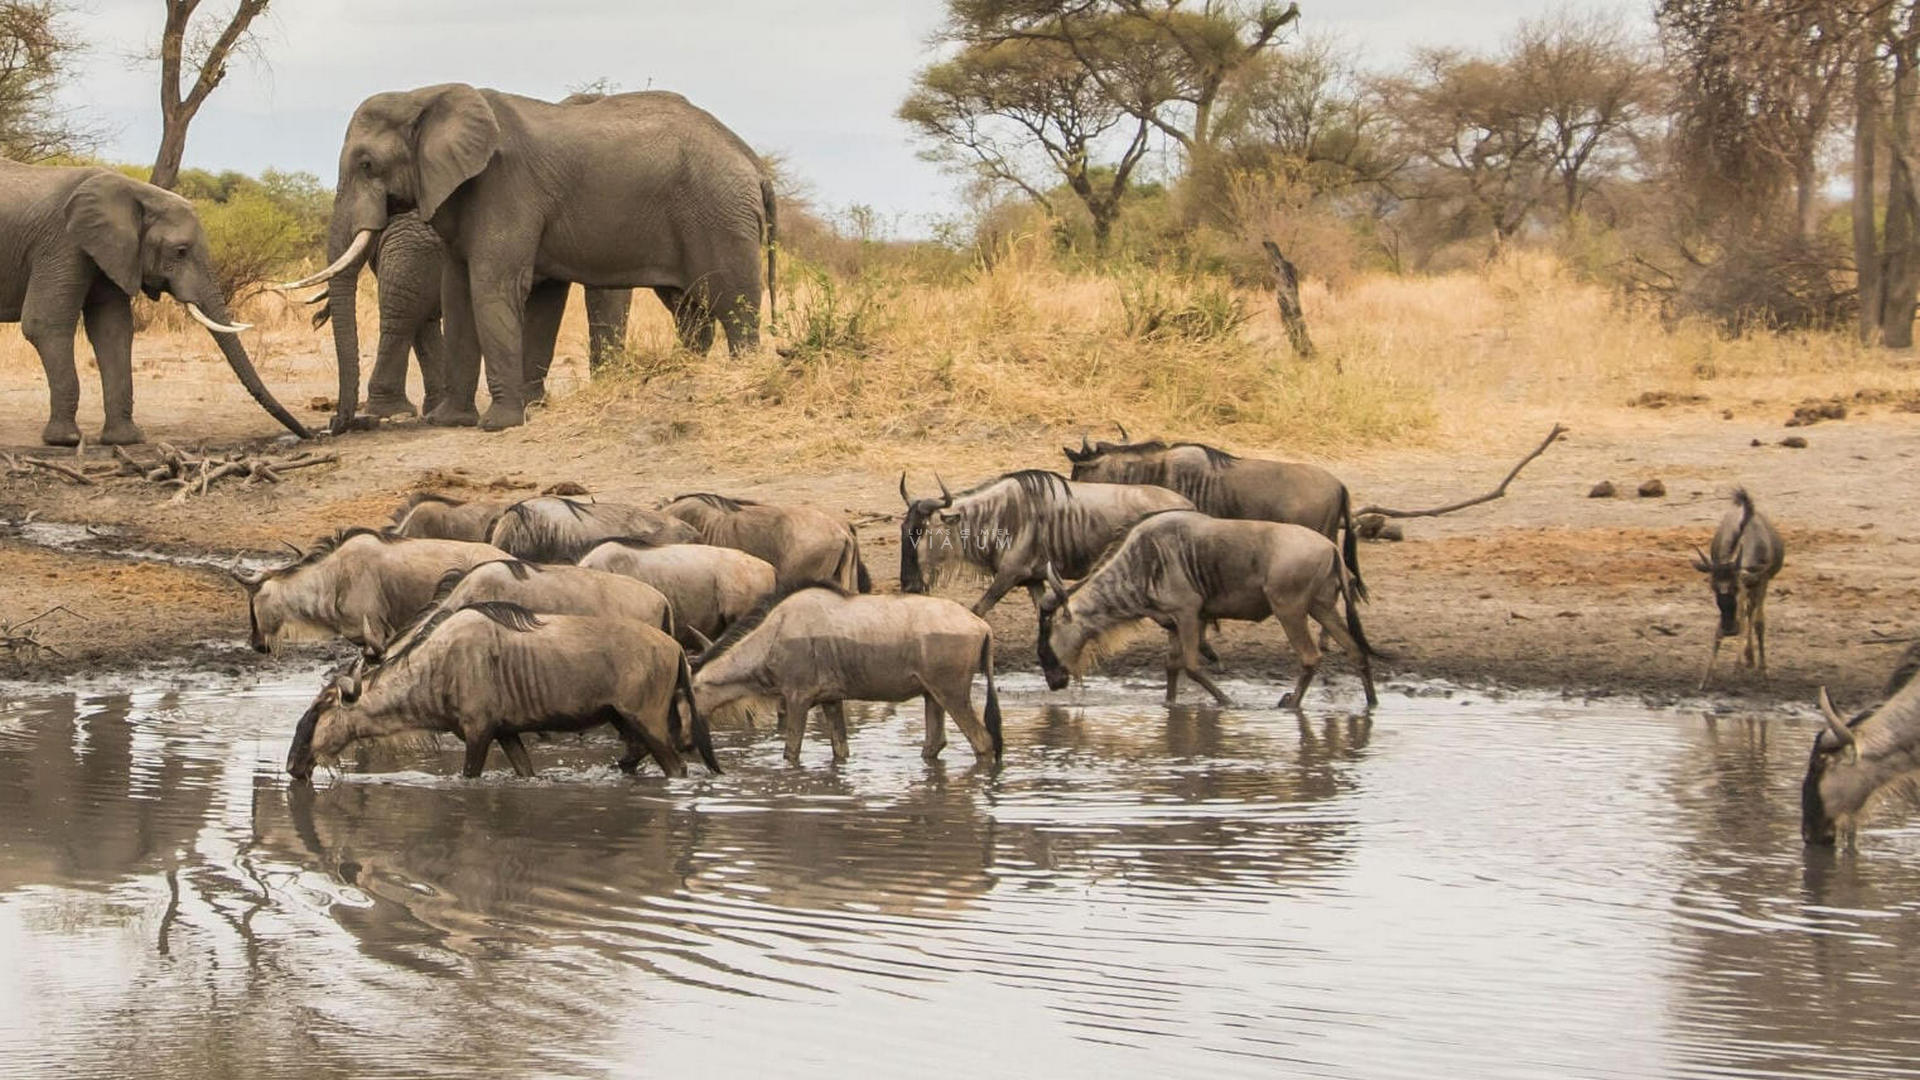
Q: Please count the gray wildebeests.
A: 13